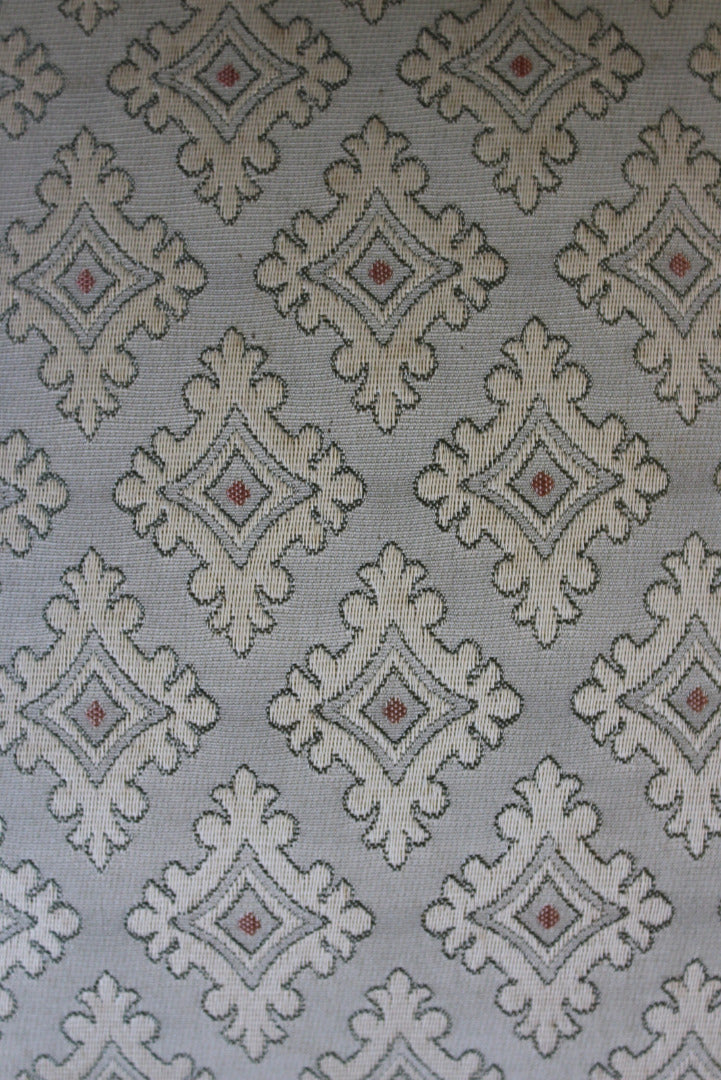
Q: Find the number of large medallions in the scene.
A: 12